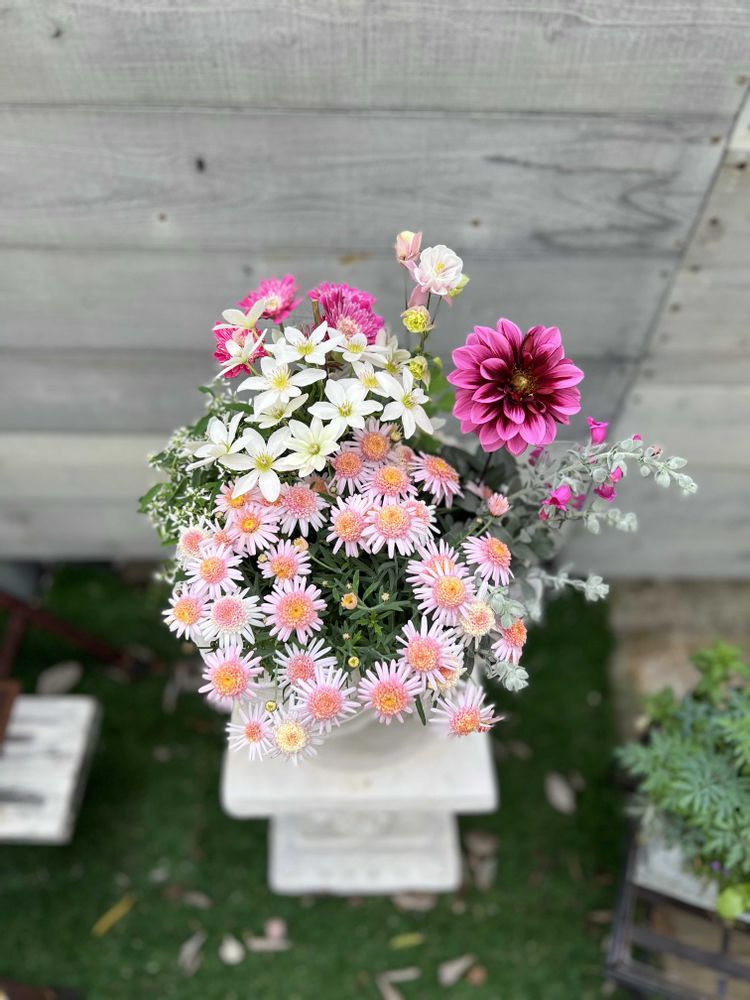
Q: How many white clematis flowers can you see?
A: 13